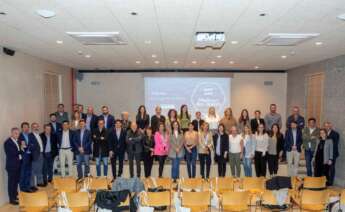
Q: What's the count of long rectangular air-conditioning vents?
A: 2